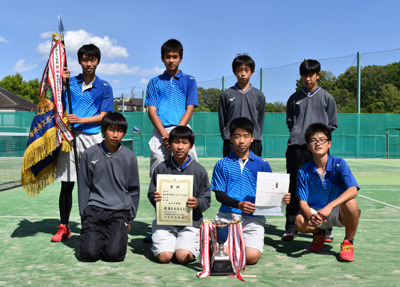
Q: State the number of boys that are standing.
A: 4